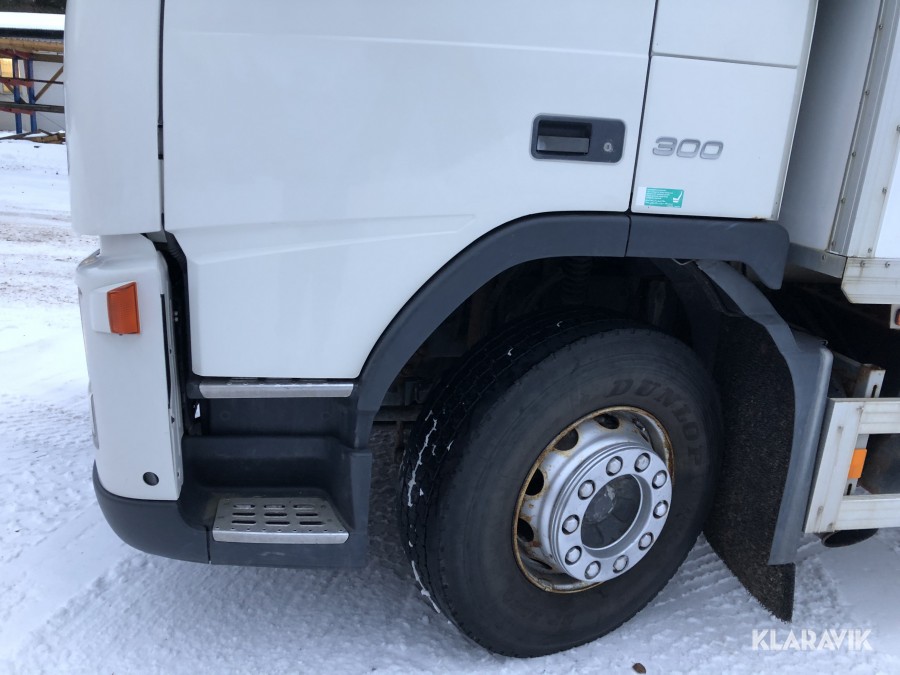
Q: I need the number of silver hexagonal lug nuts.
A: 10